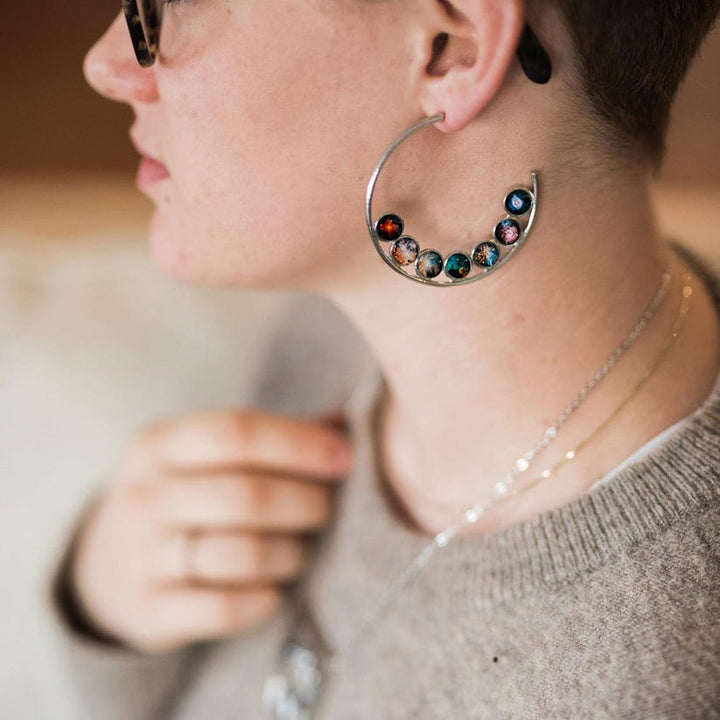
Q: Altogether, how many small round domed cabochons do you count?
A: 7